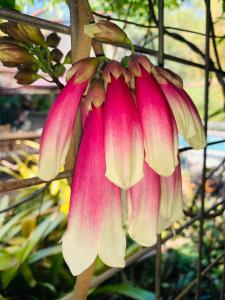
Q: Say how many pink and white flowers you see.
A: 7